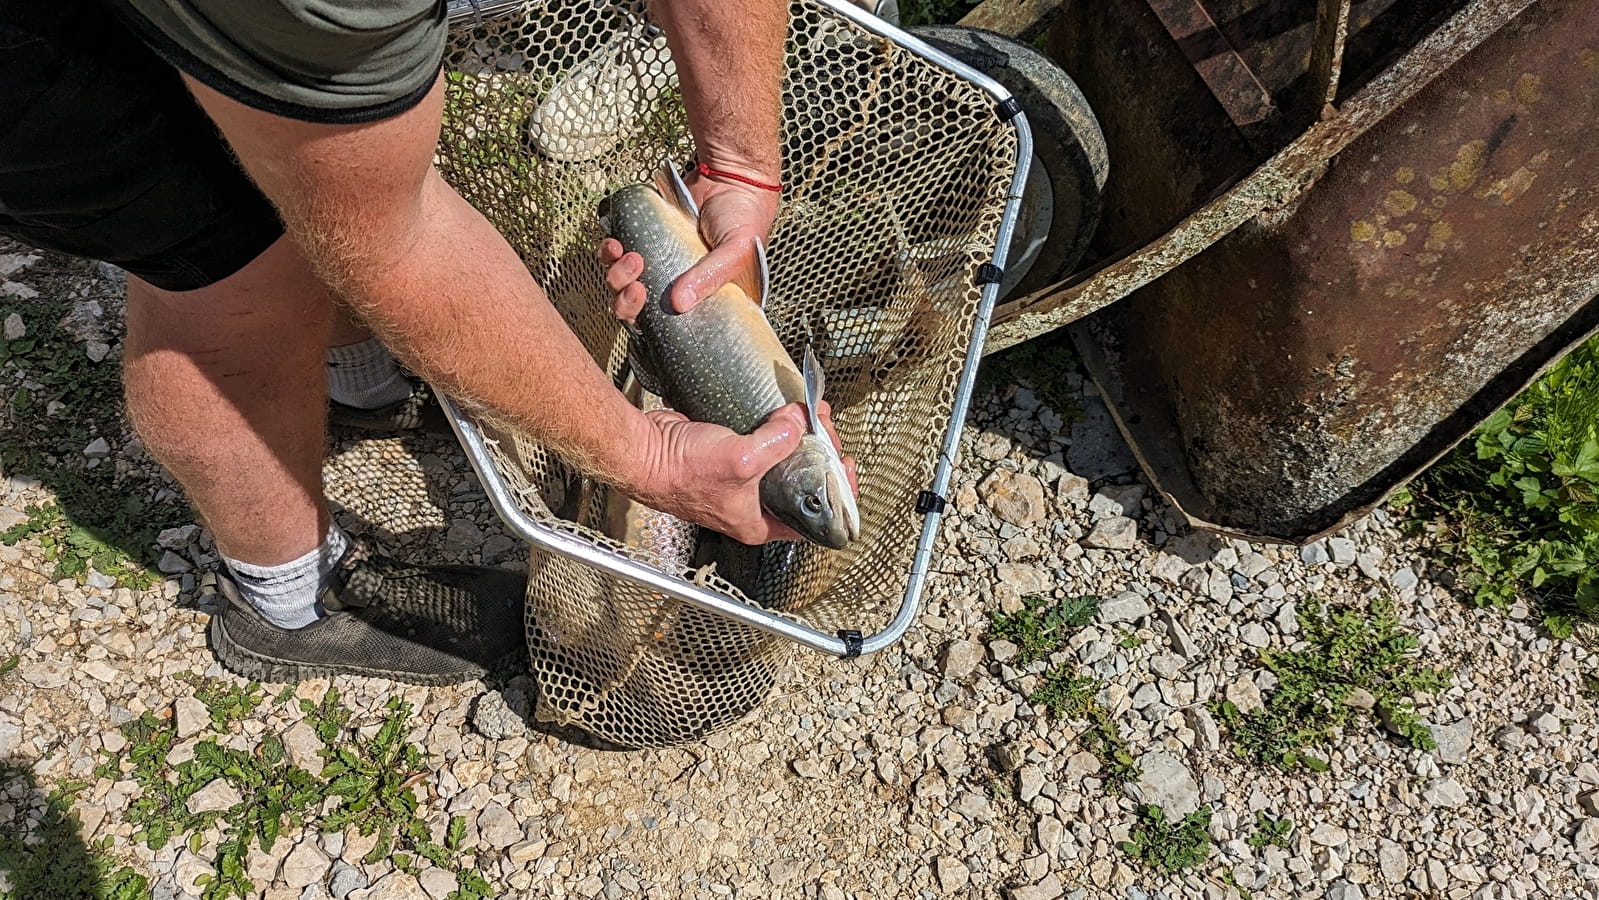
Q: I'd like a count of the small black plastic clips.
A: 4